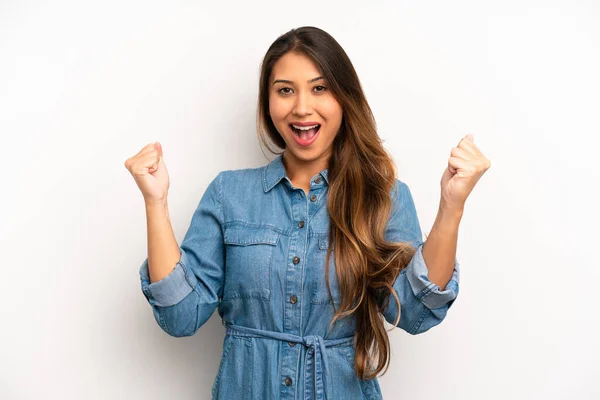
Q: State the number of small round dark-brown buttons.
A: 7